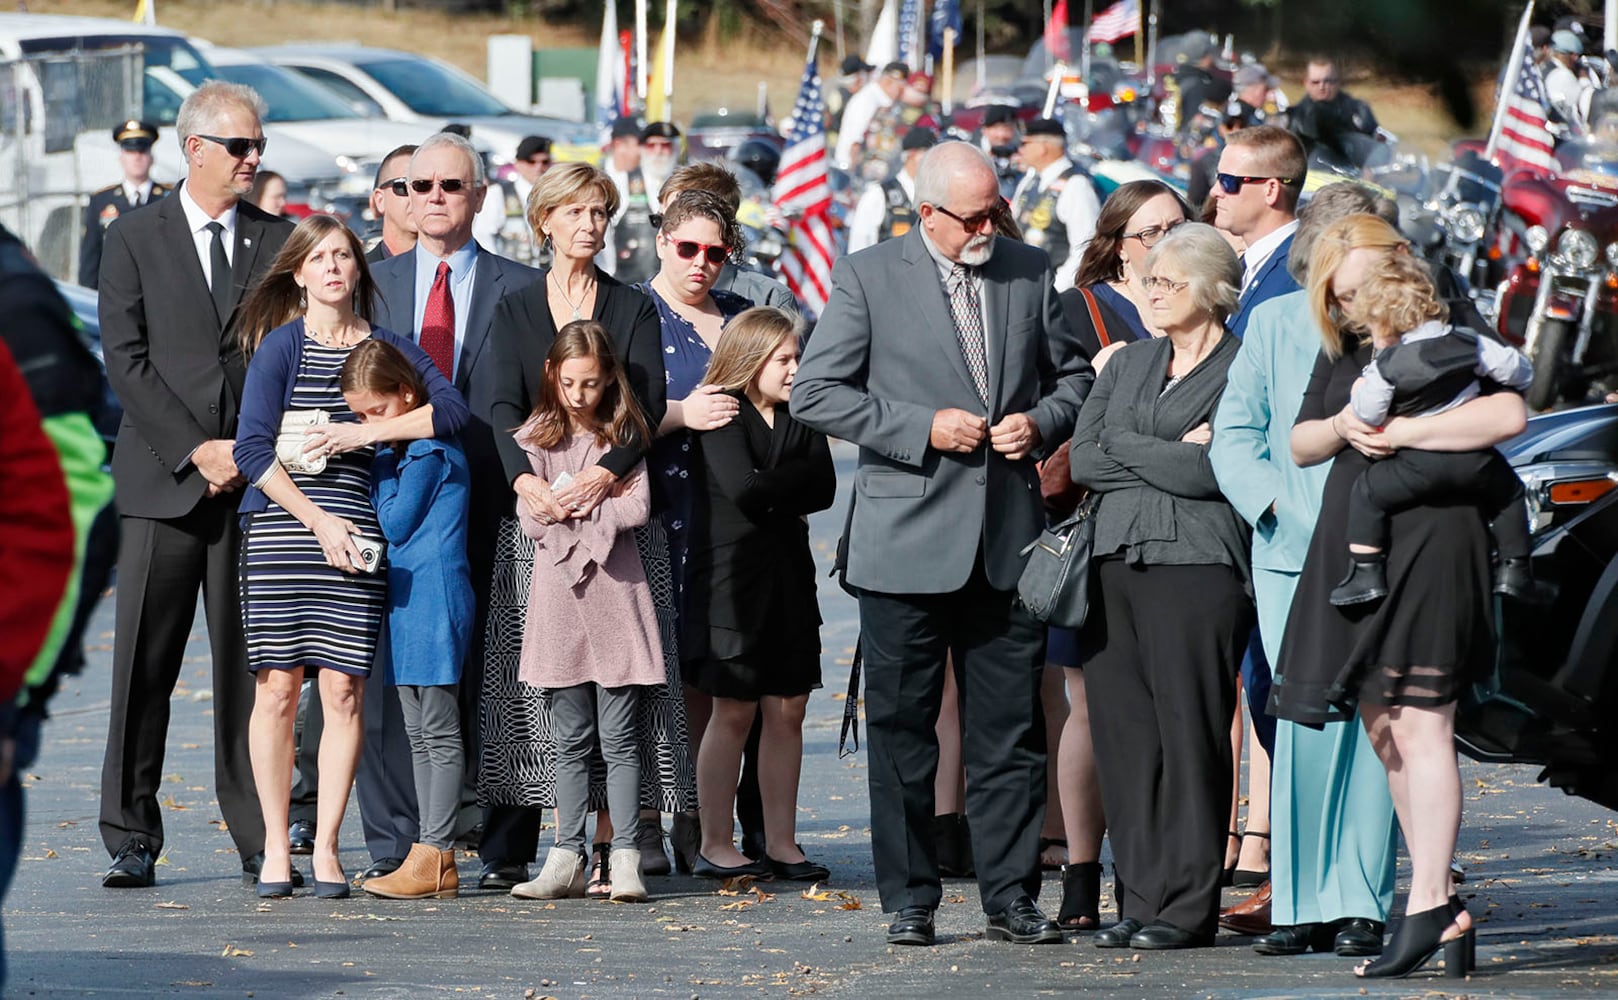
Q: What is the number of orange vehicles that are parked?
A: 0